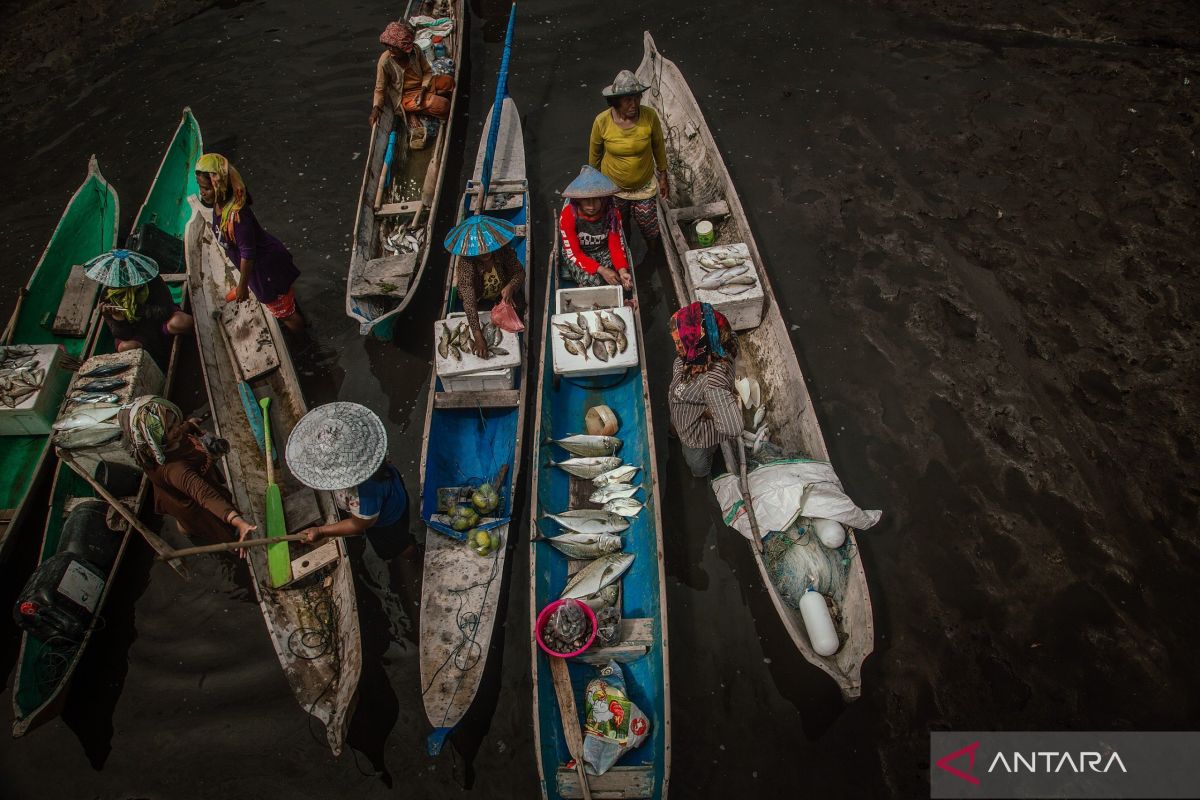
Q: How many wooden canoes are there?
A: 7